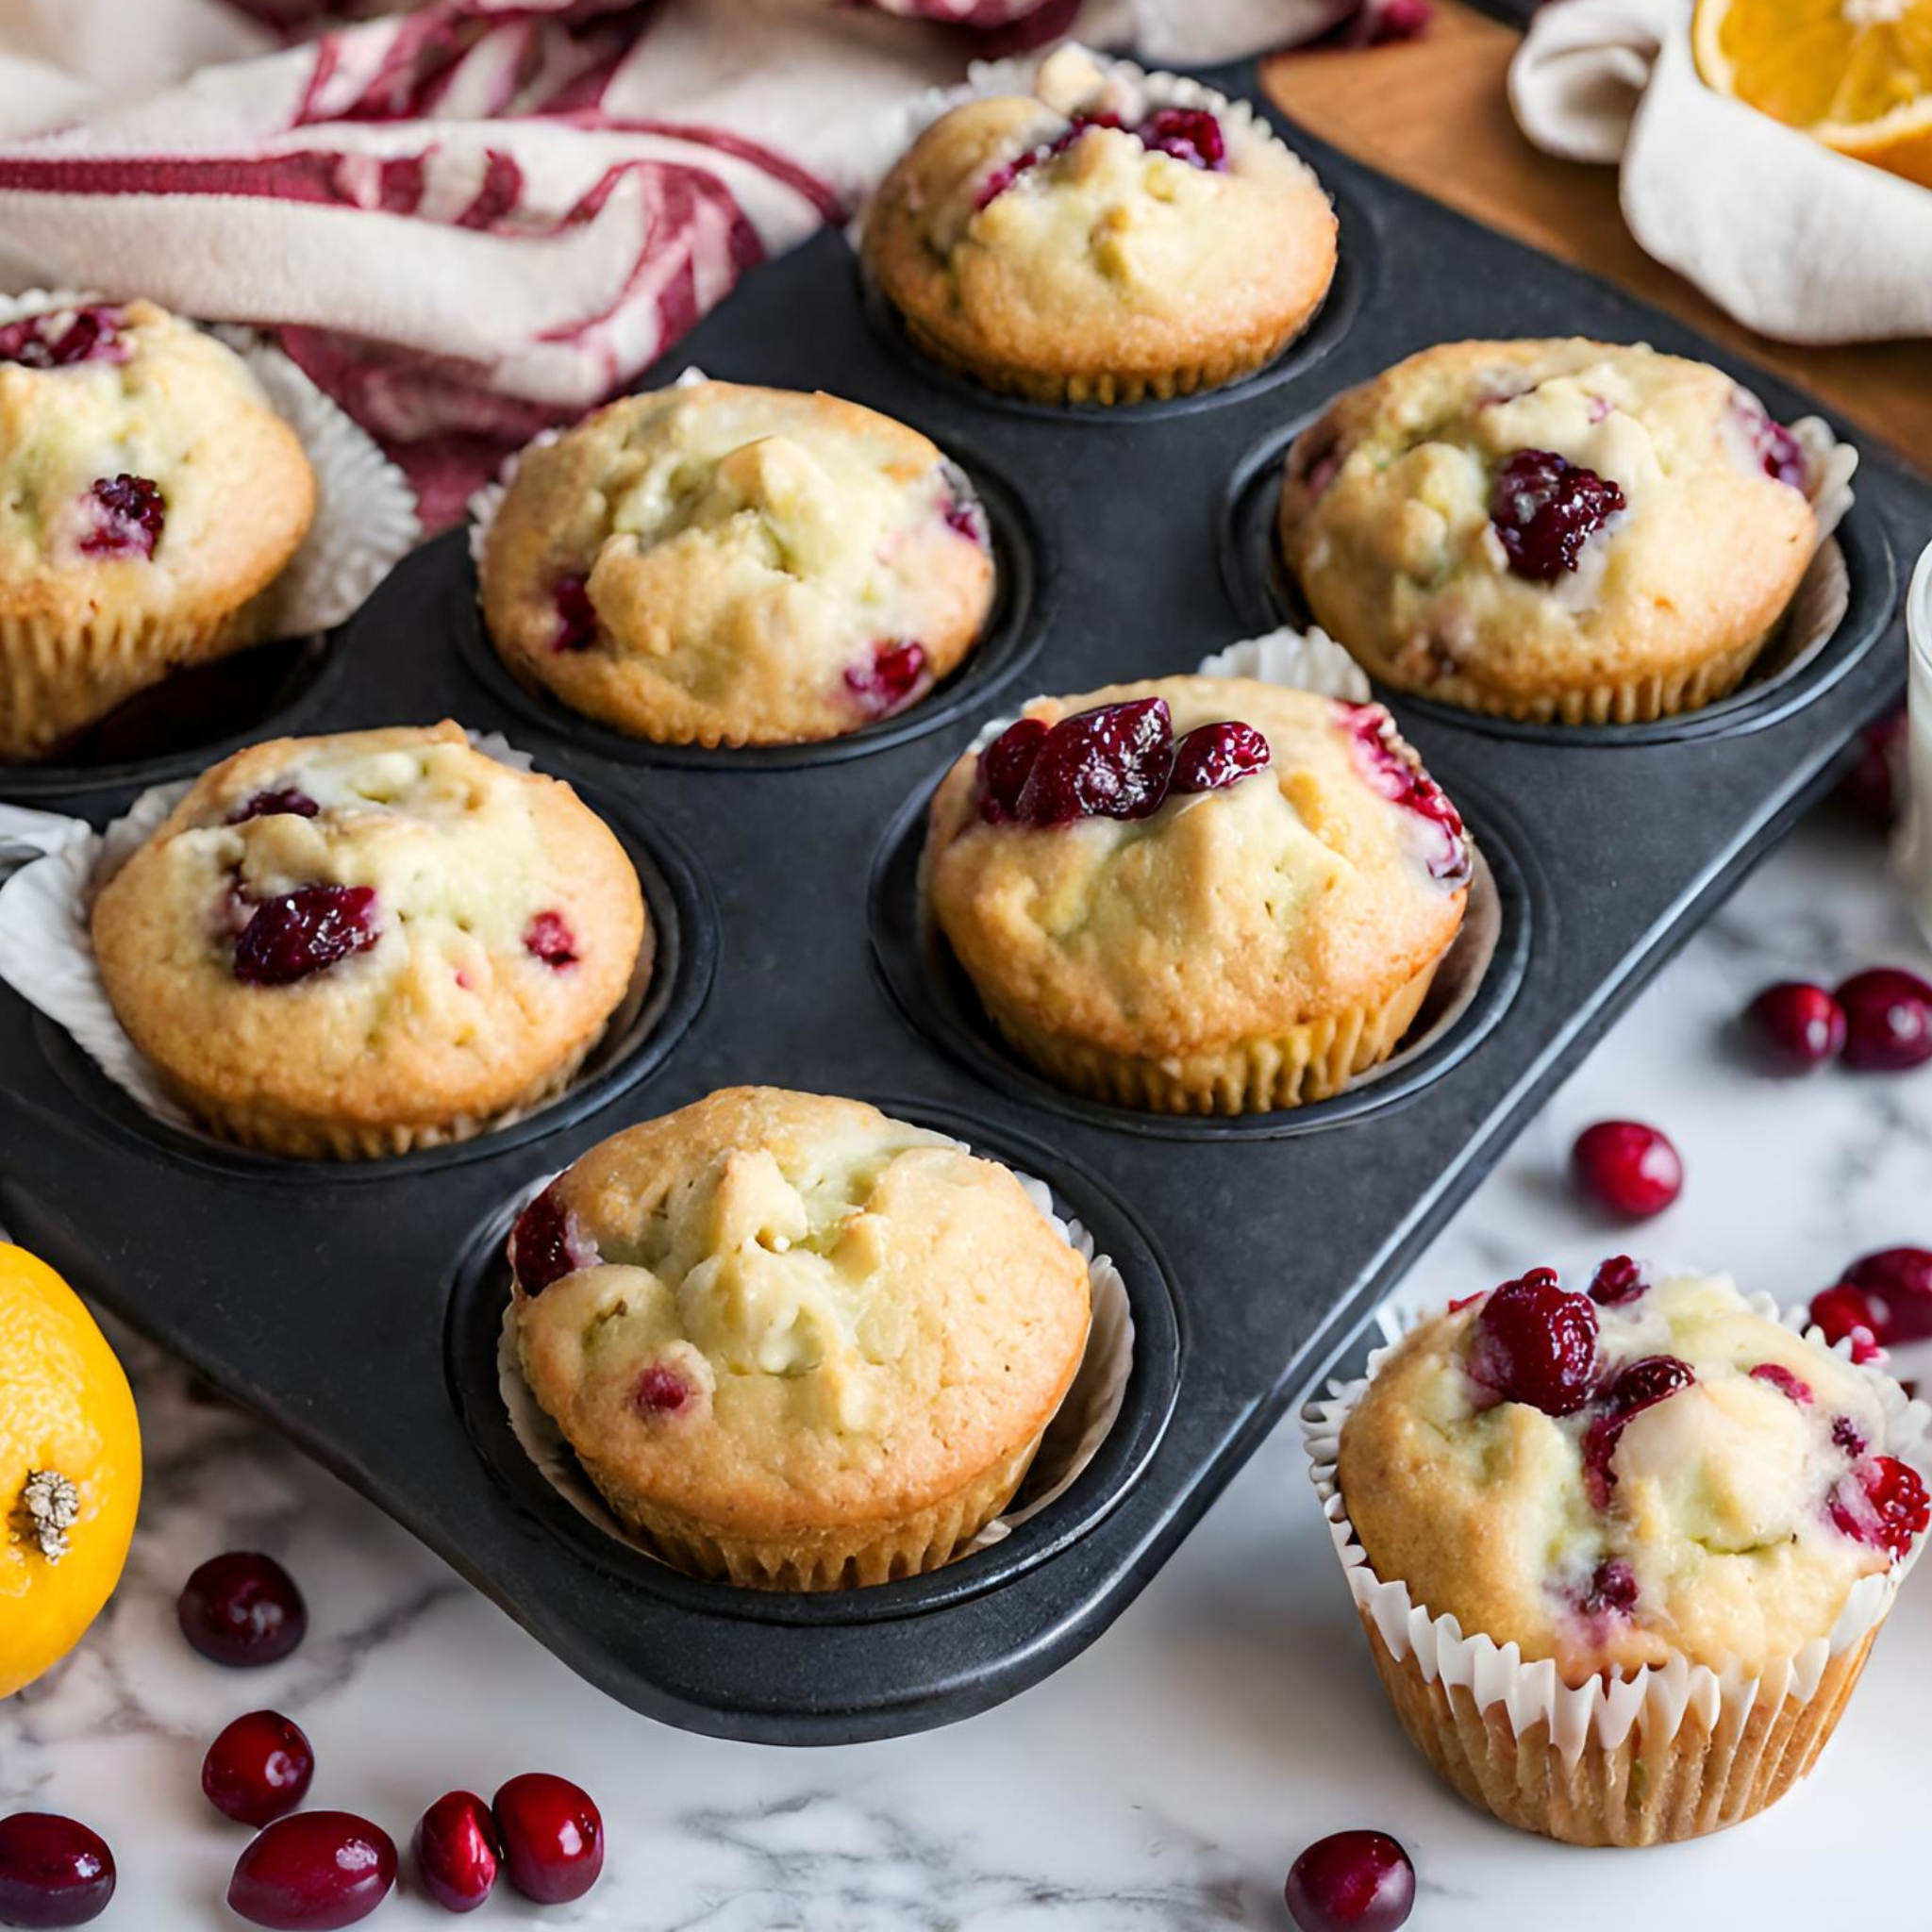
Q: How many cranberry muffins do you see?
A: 8